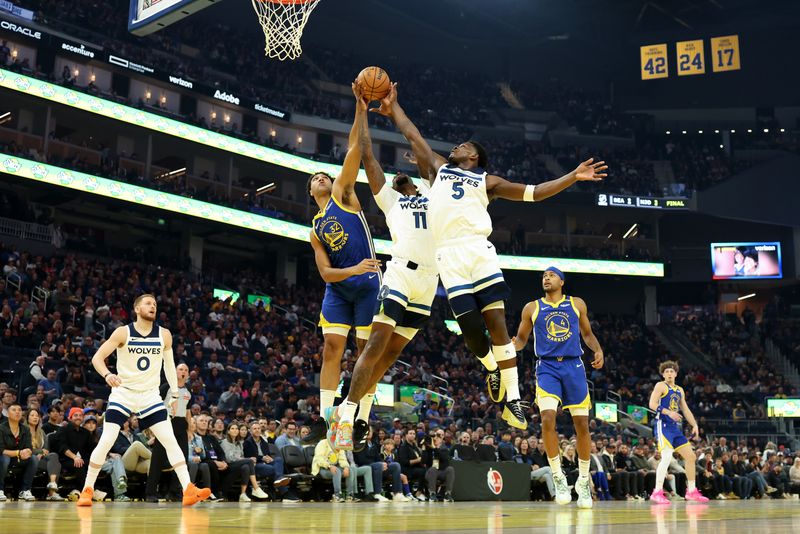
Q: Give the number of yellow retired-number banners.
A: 3